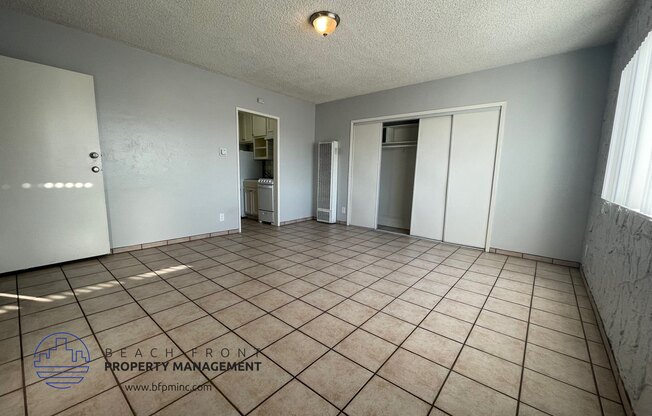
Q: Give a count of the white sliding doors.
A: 3